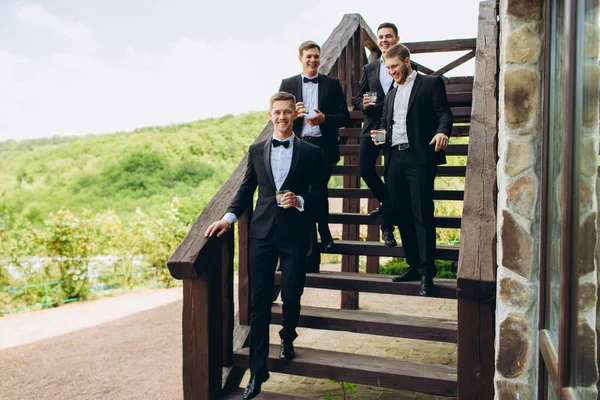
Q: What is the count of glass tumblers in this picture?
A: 4